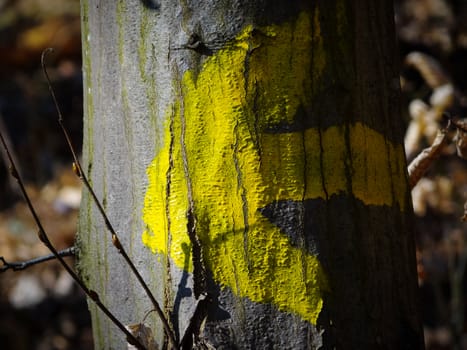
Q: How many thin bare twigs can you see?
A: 3